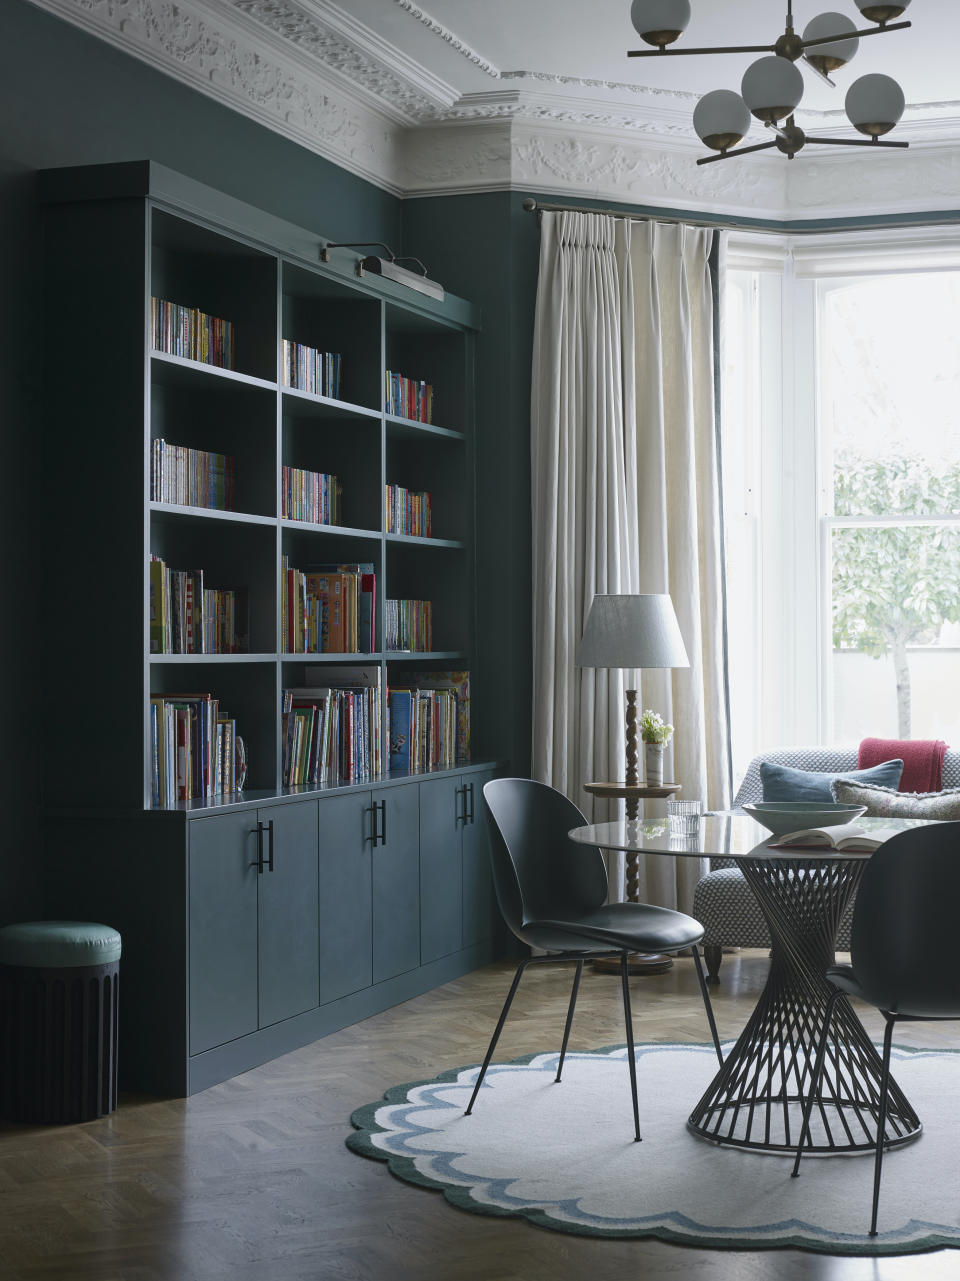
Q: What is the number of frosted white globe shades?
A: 6